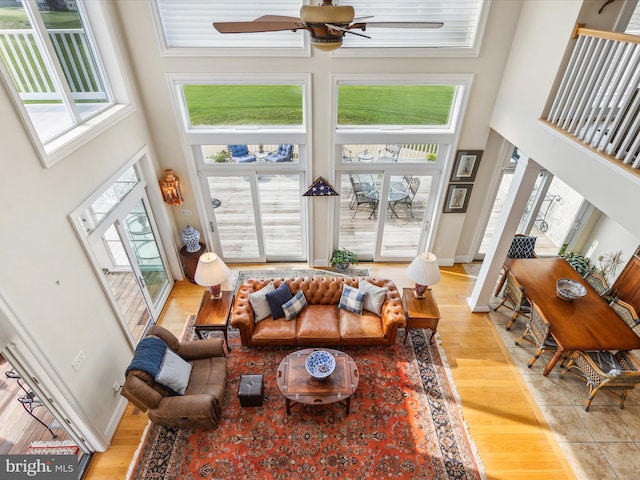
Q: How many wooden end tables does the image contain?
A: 2